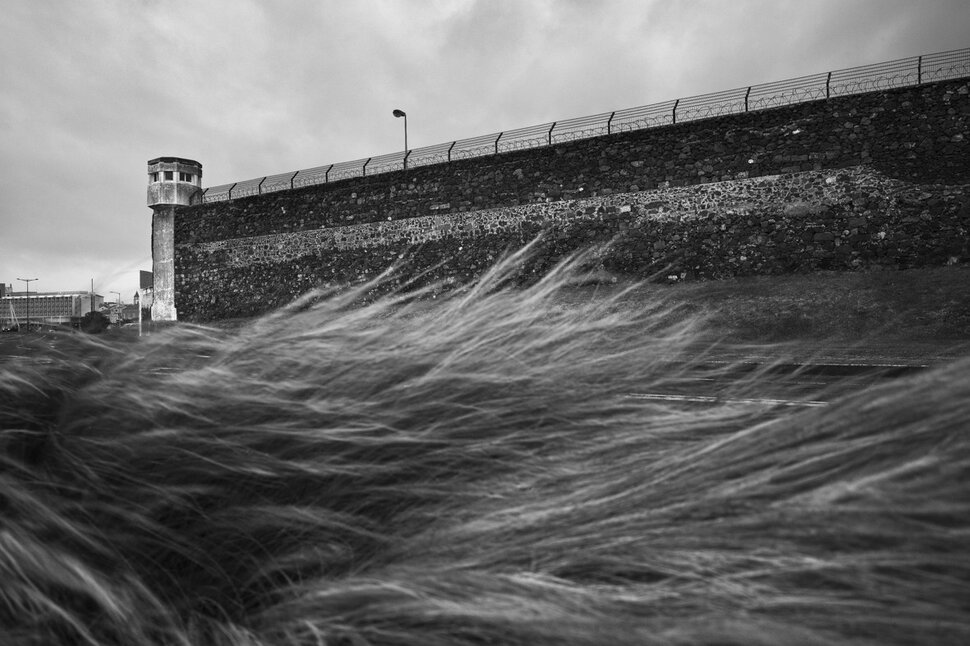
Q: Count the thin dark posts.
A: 15